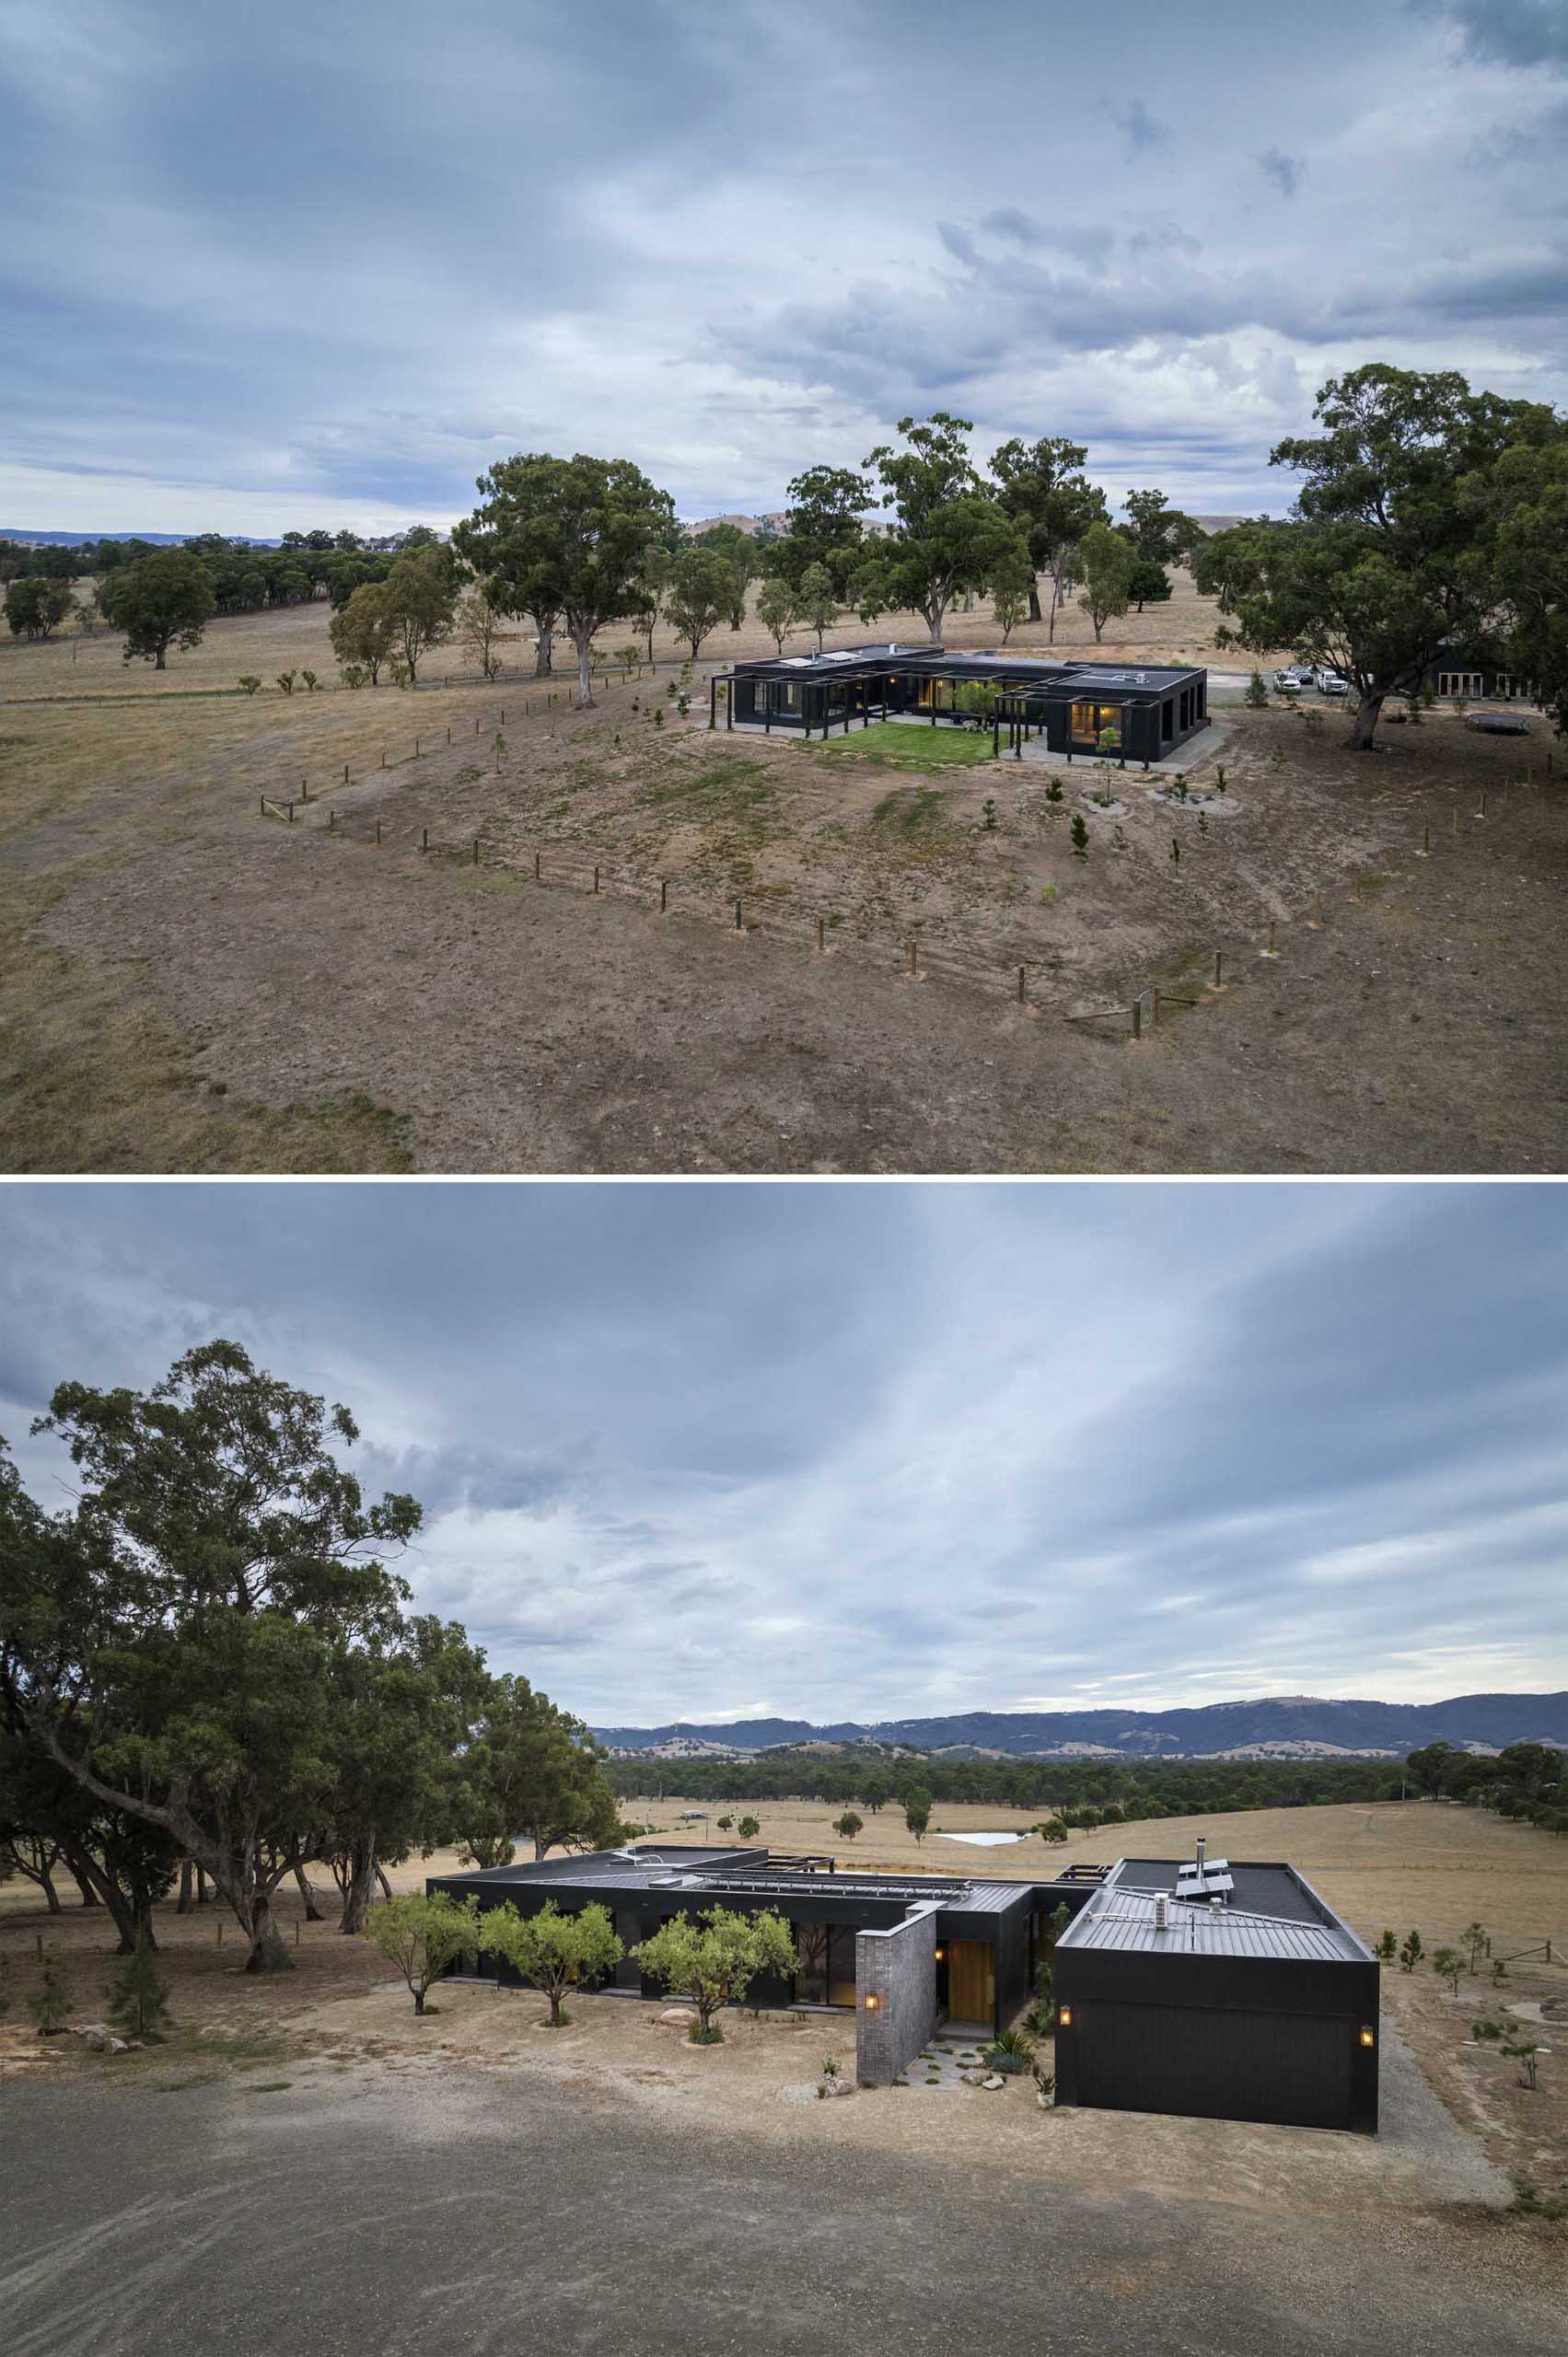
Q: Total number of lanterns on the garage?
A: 2